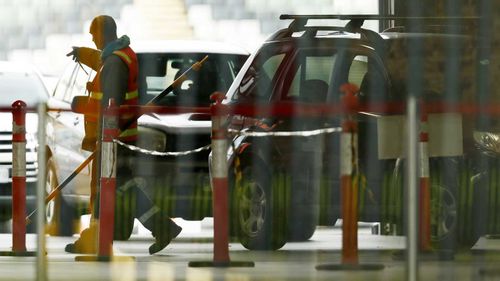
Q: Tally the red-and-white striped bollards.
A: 5